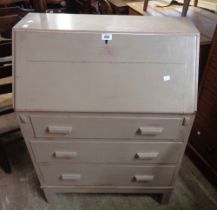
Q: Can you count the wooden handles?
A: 6